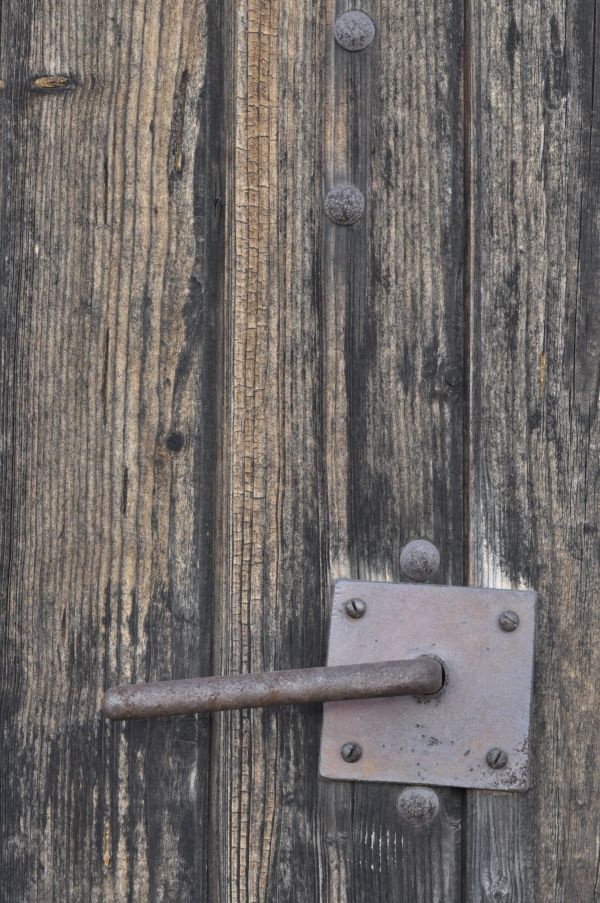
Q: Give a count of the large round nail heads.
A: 4